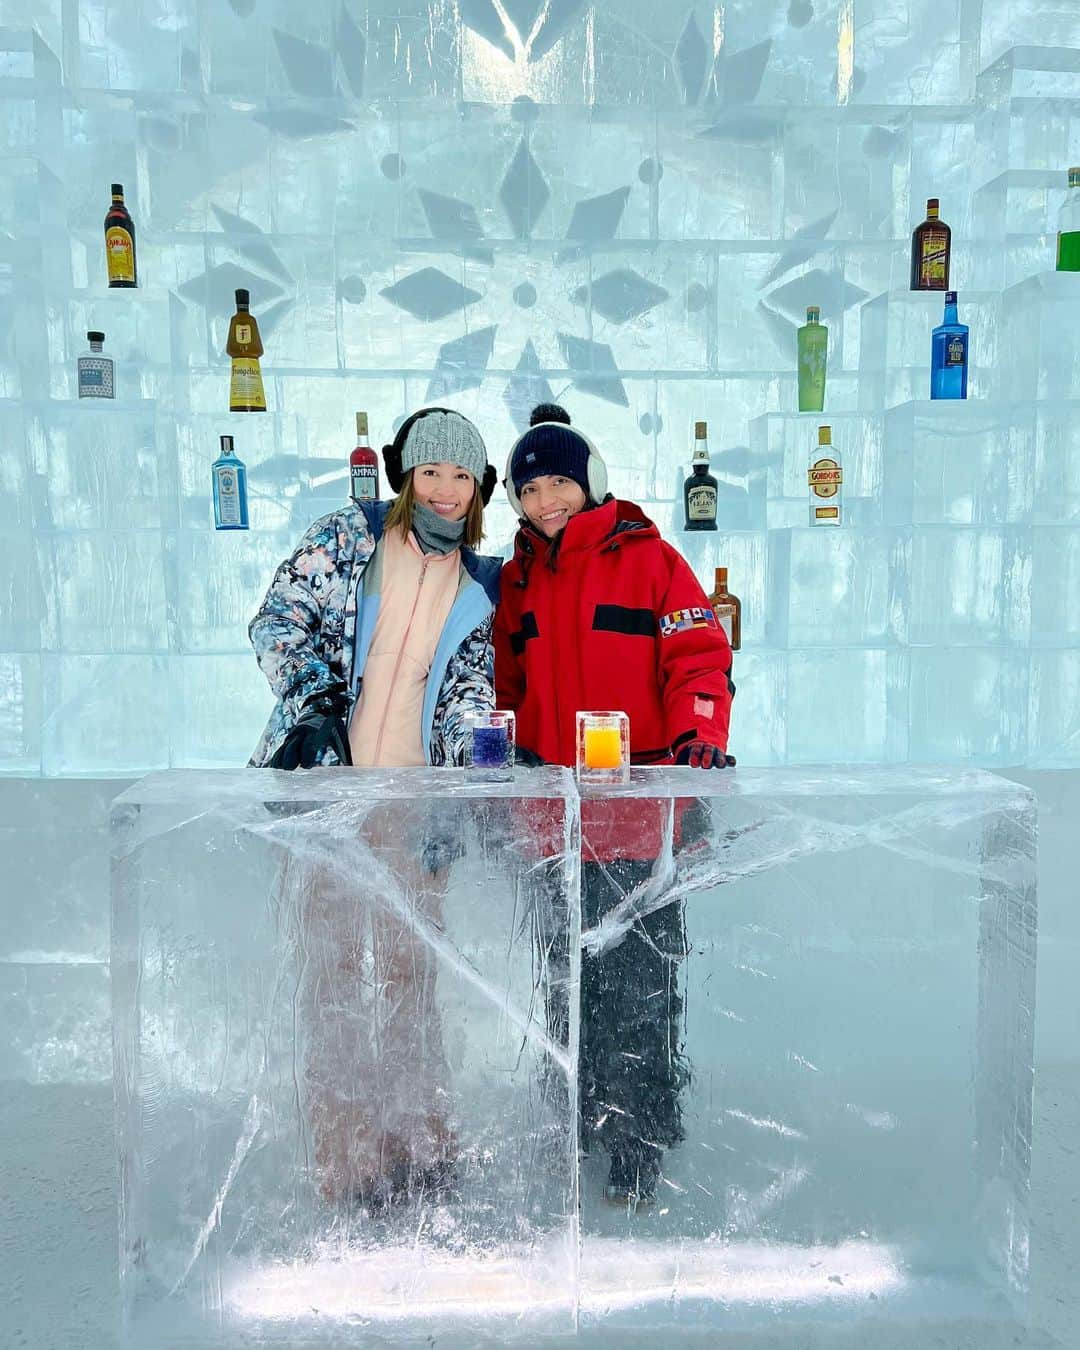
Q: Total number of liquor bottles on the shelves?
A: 12